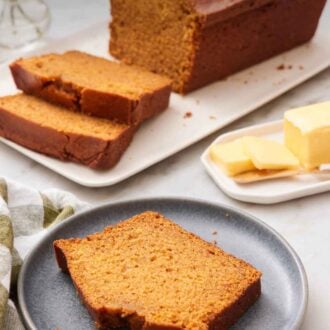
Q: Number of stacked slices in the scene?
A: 2